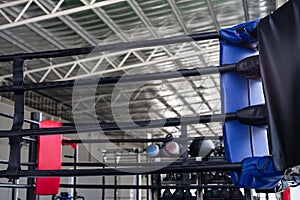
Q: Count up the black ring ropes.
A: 4